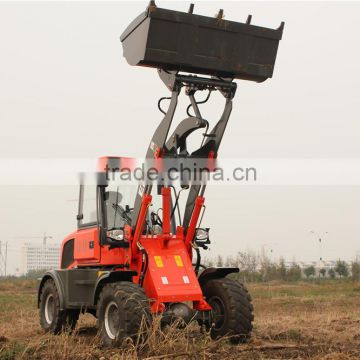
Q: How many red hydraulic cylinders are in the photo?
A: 3